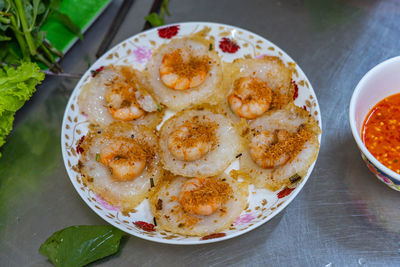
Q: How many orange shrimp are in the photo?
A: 7